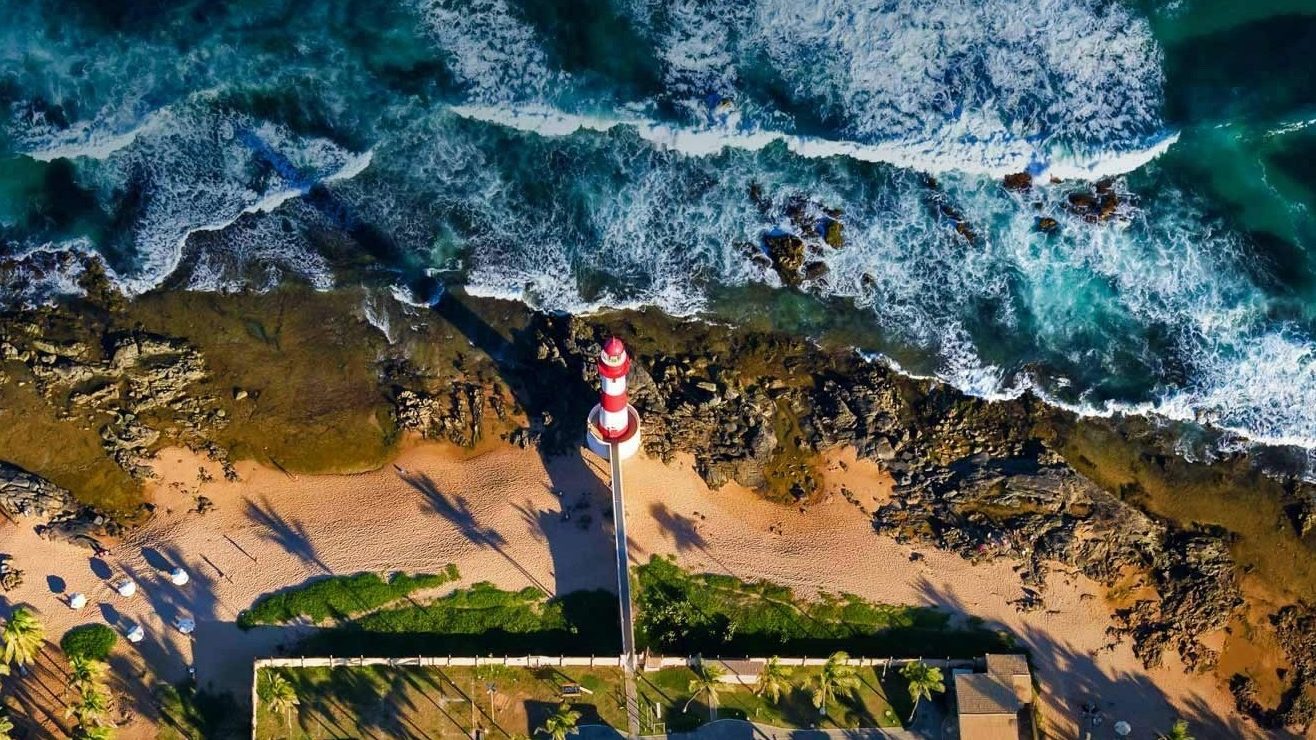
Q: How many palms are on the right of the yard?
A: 4